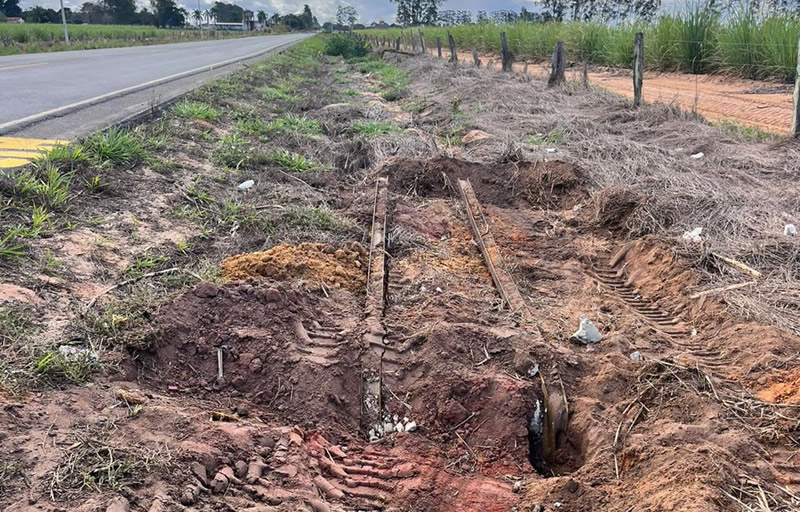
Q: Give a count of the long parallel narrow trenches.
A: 2